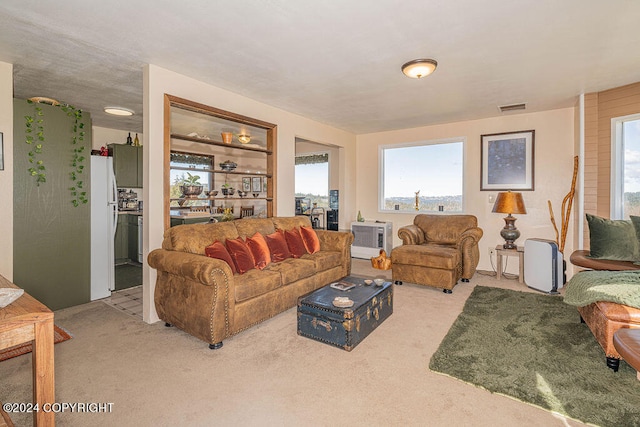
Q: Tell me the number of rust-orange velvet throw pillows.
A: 6